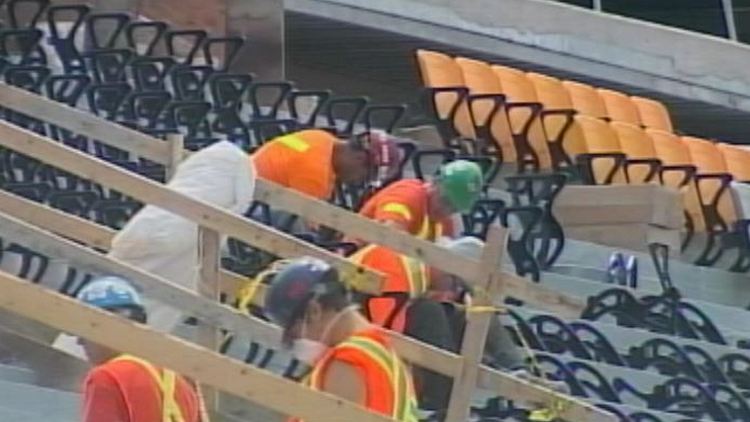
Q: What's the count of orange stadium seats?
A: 12